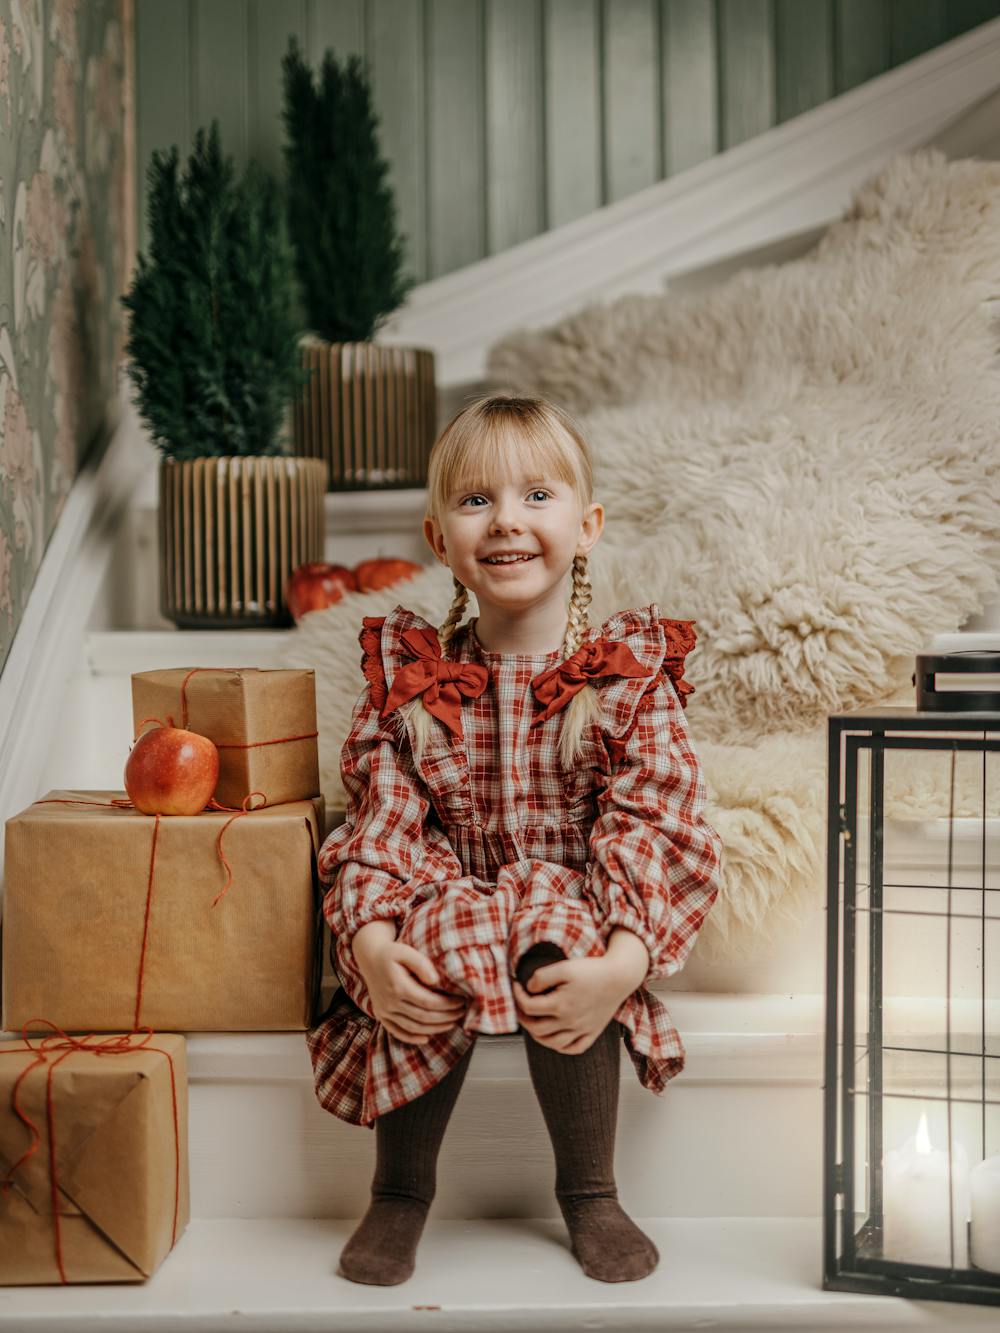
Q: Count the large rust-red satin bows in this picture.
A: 2